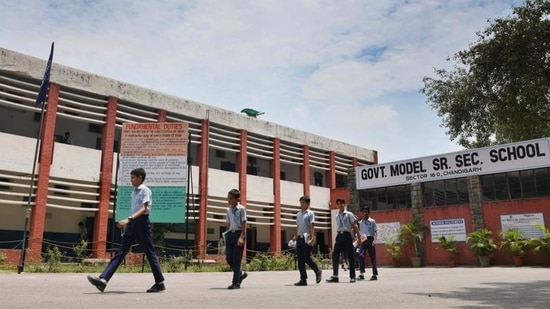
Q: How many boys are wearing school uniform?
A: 5